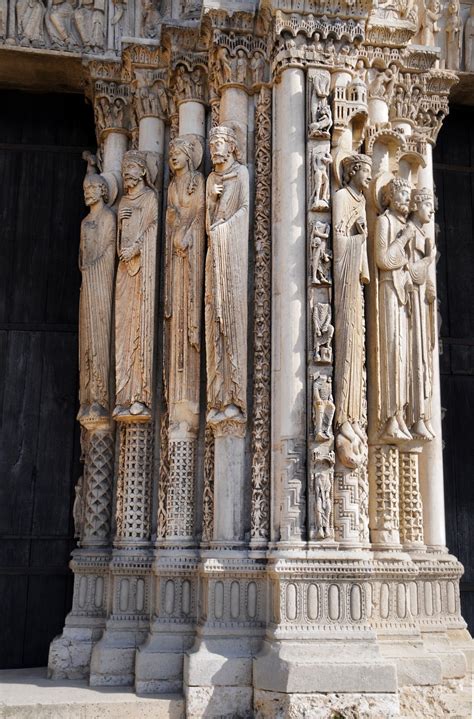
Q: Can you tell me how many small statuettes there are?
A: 6